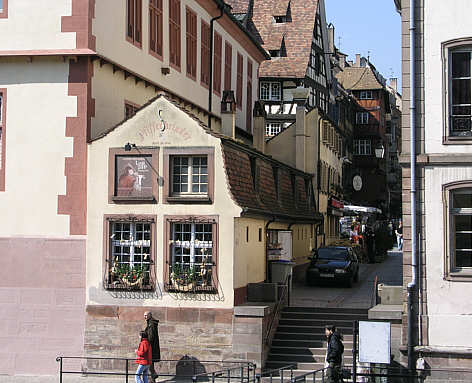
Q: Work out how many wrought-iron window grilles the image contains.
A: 2